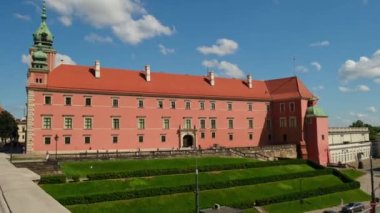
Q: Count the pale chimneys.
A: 4